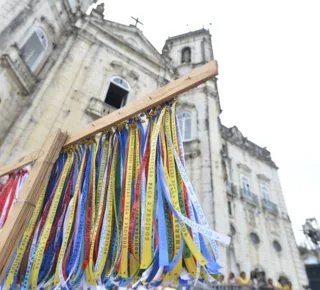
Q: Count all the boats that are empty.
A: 0